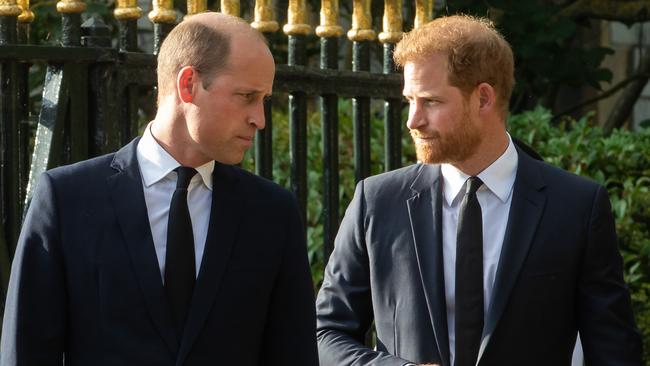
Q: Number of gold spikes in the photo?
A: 13